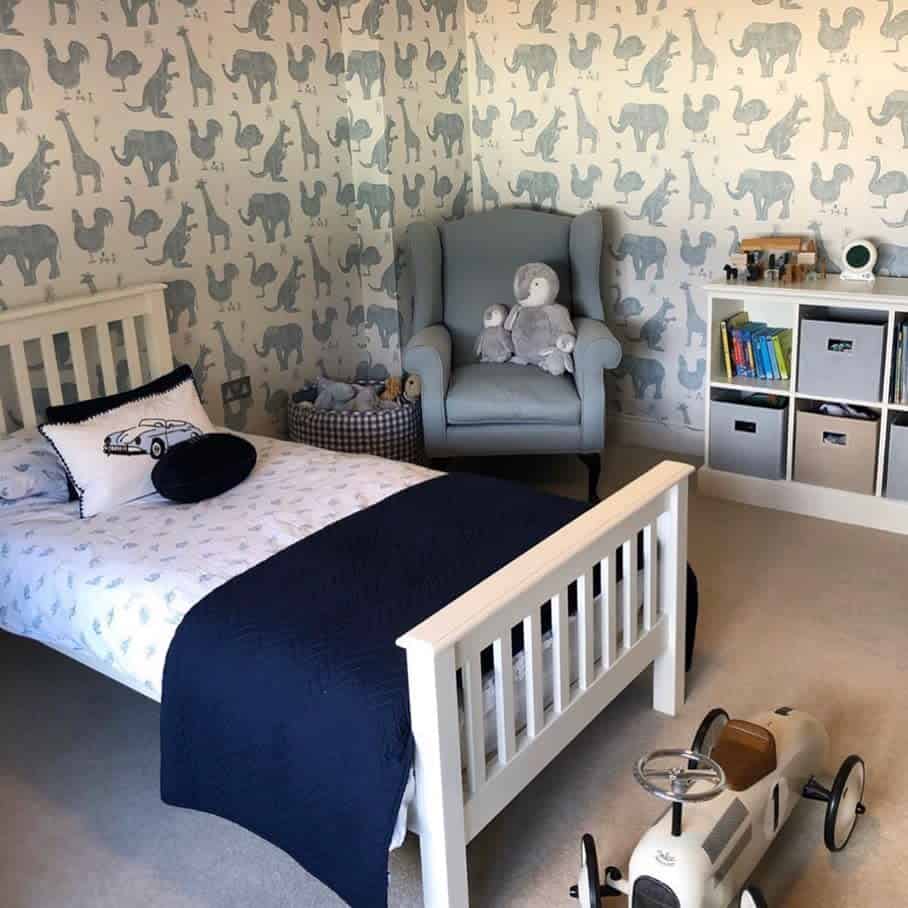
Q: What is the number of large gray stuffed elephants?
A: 0